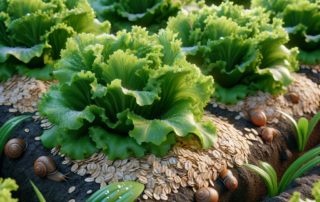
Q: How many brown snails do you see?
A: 7